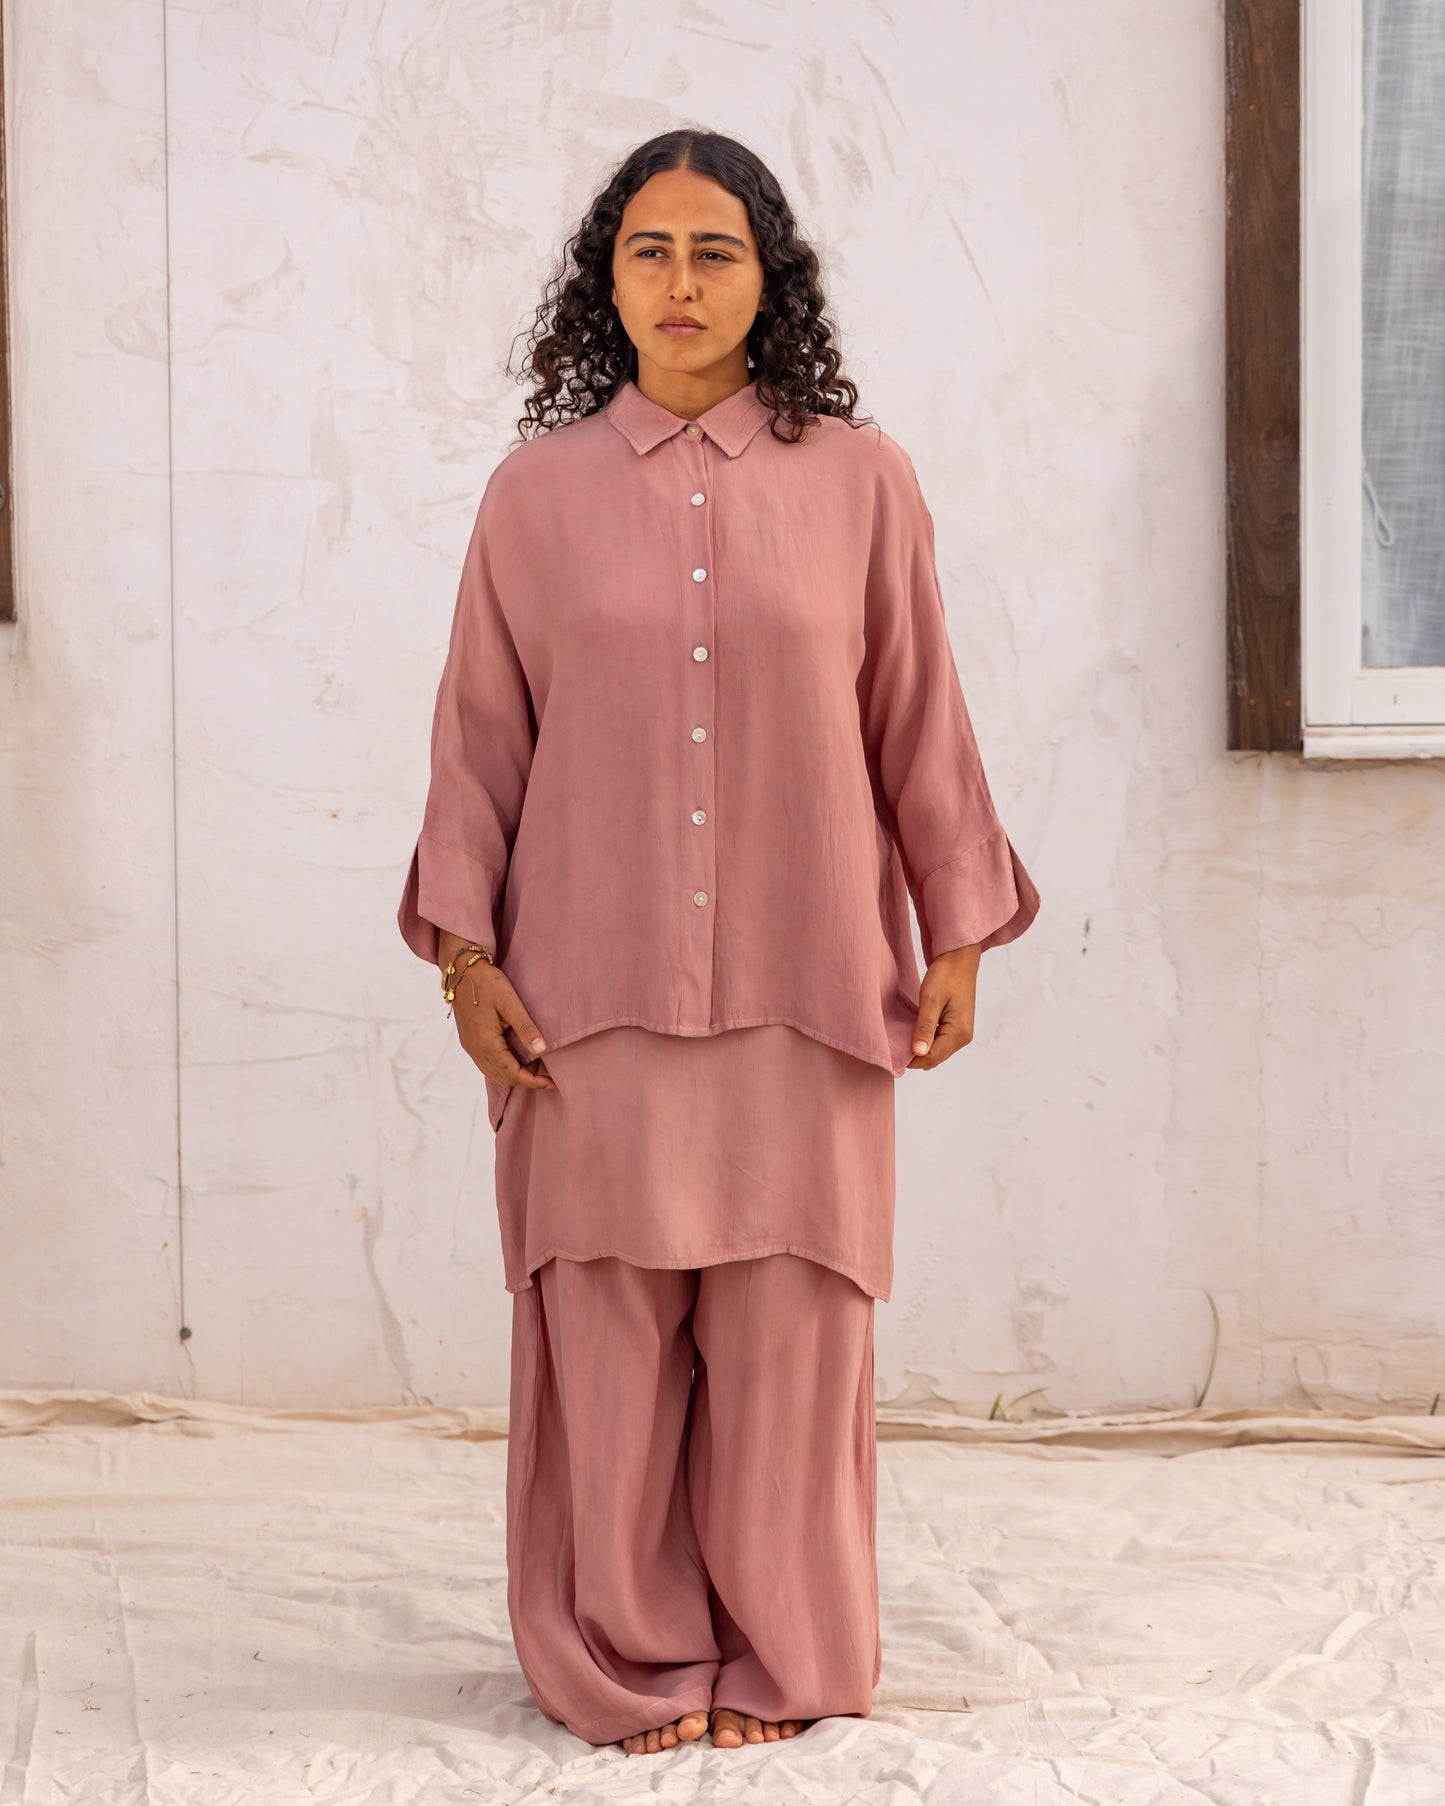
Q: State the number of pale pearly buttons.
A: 7